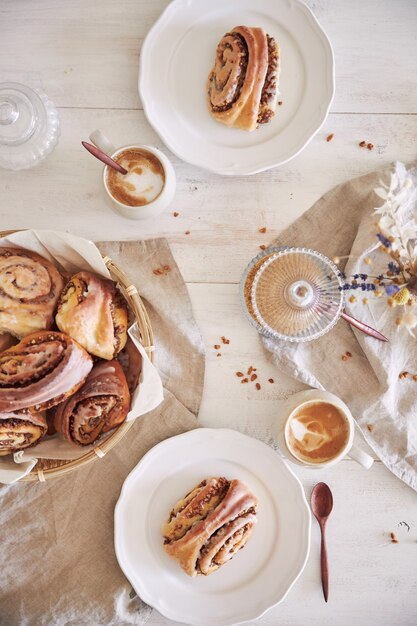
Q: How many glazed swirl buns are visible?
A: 7